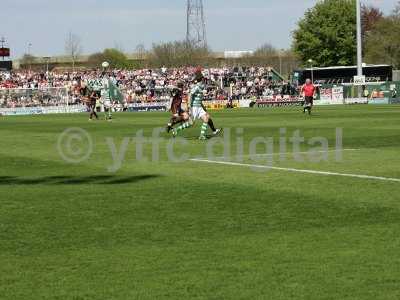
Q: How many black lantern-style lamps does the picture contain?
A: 0